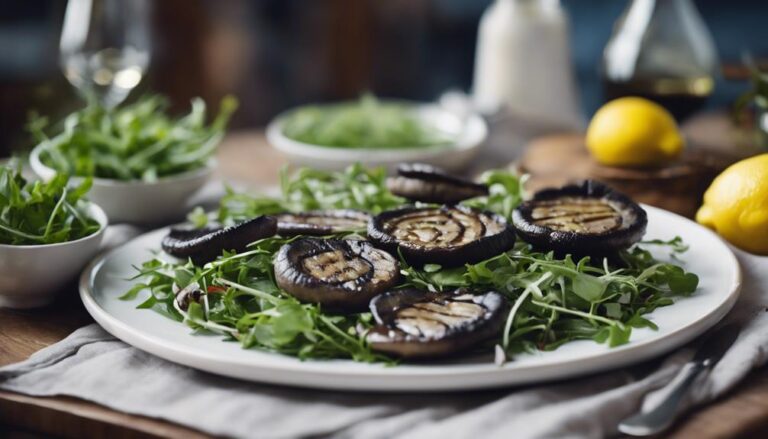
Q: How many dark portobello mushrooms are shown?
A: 7